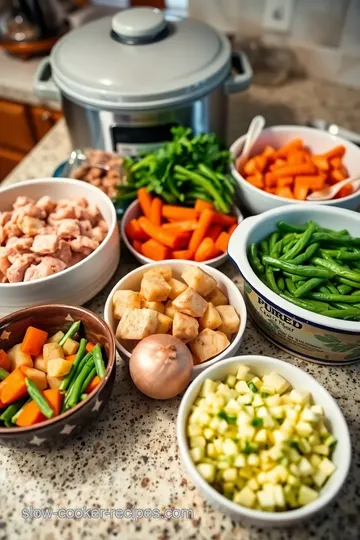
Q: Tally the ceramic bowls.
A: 7